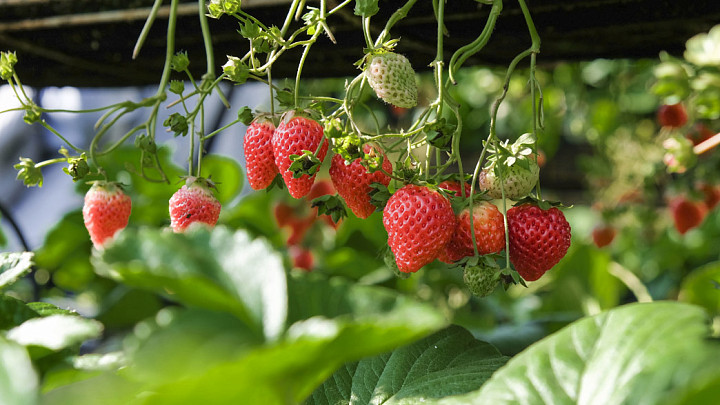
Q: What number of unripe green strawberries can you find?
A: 3